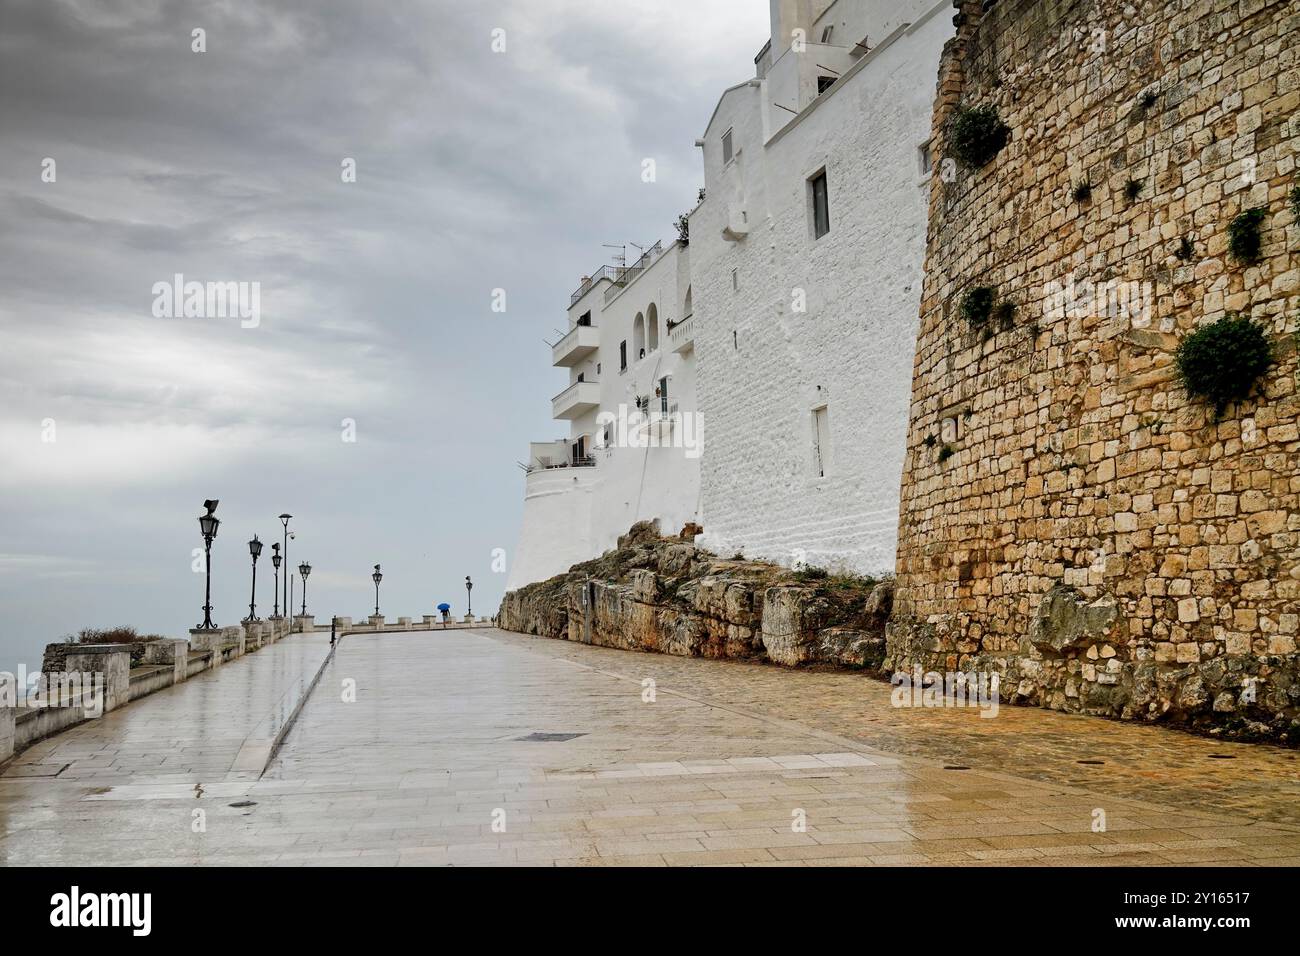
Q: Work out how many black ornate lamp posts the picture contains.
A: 6